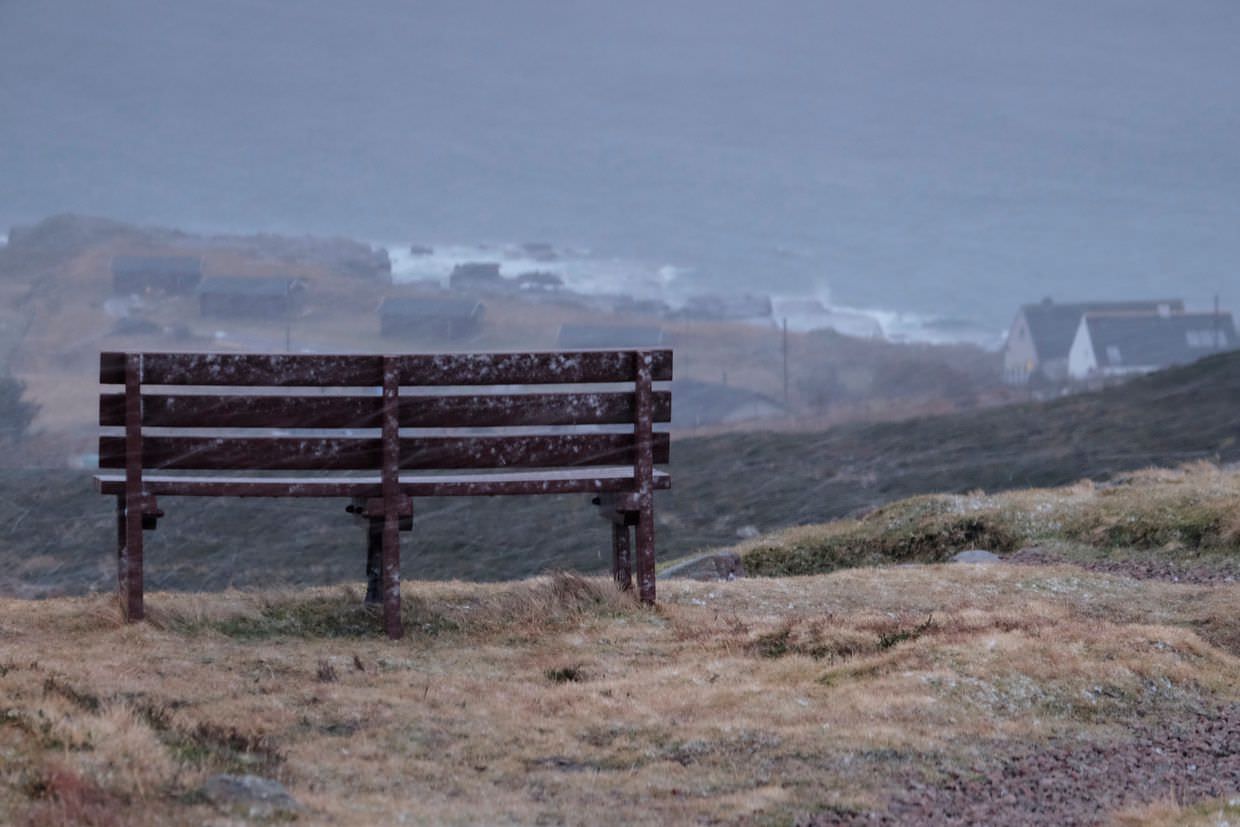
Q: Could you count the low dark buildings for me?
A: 4